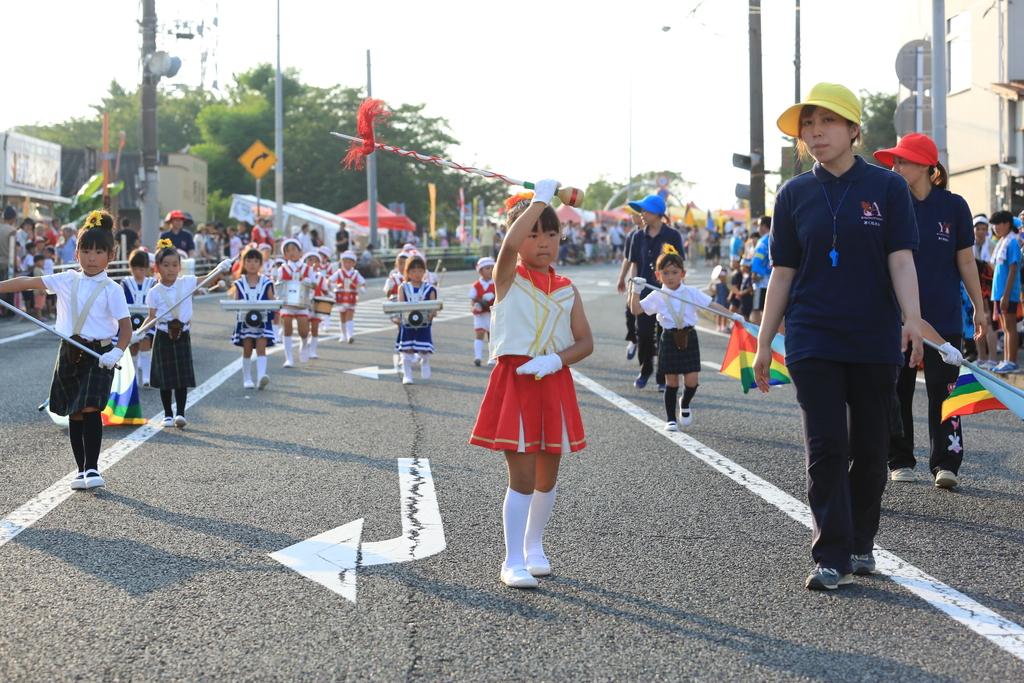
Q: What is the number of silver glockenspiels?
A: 3